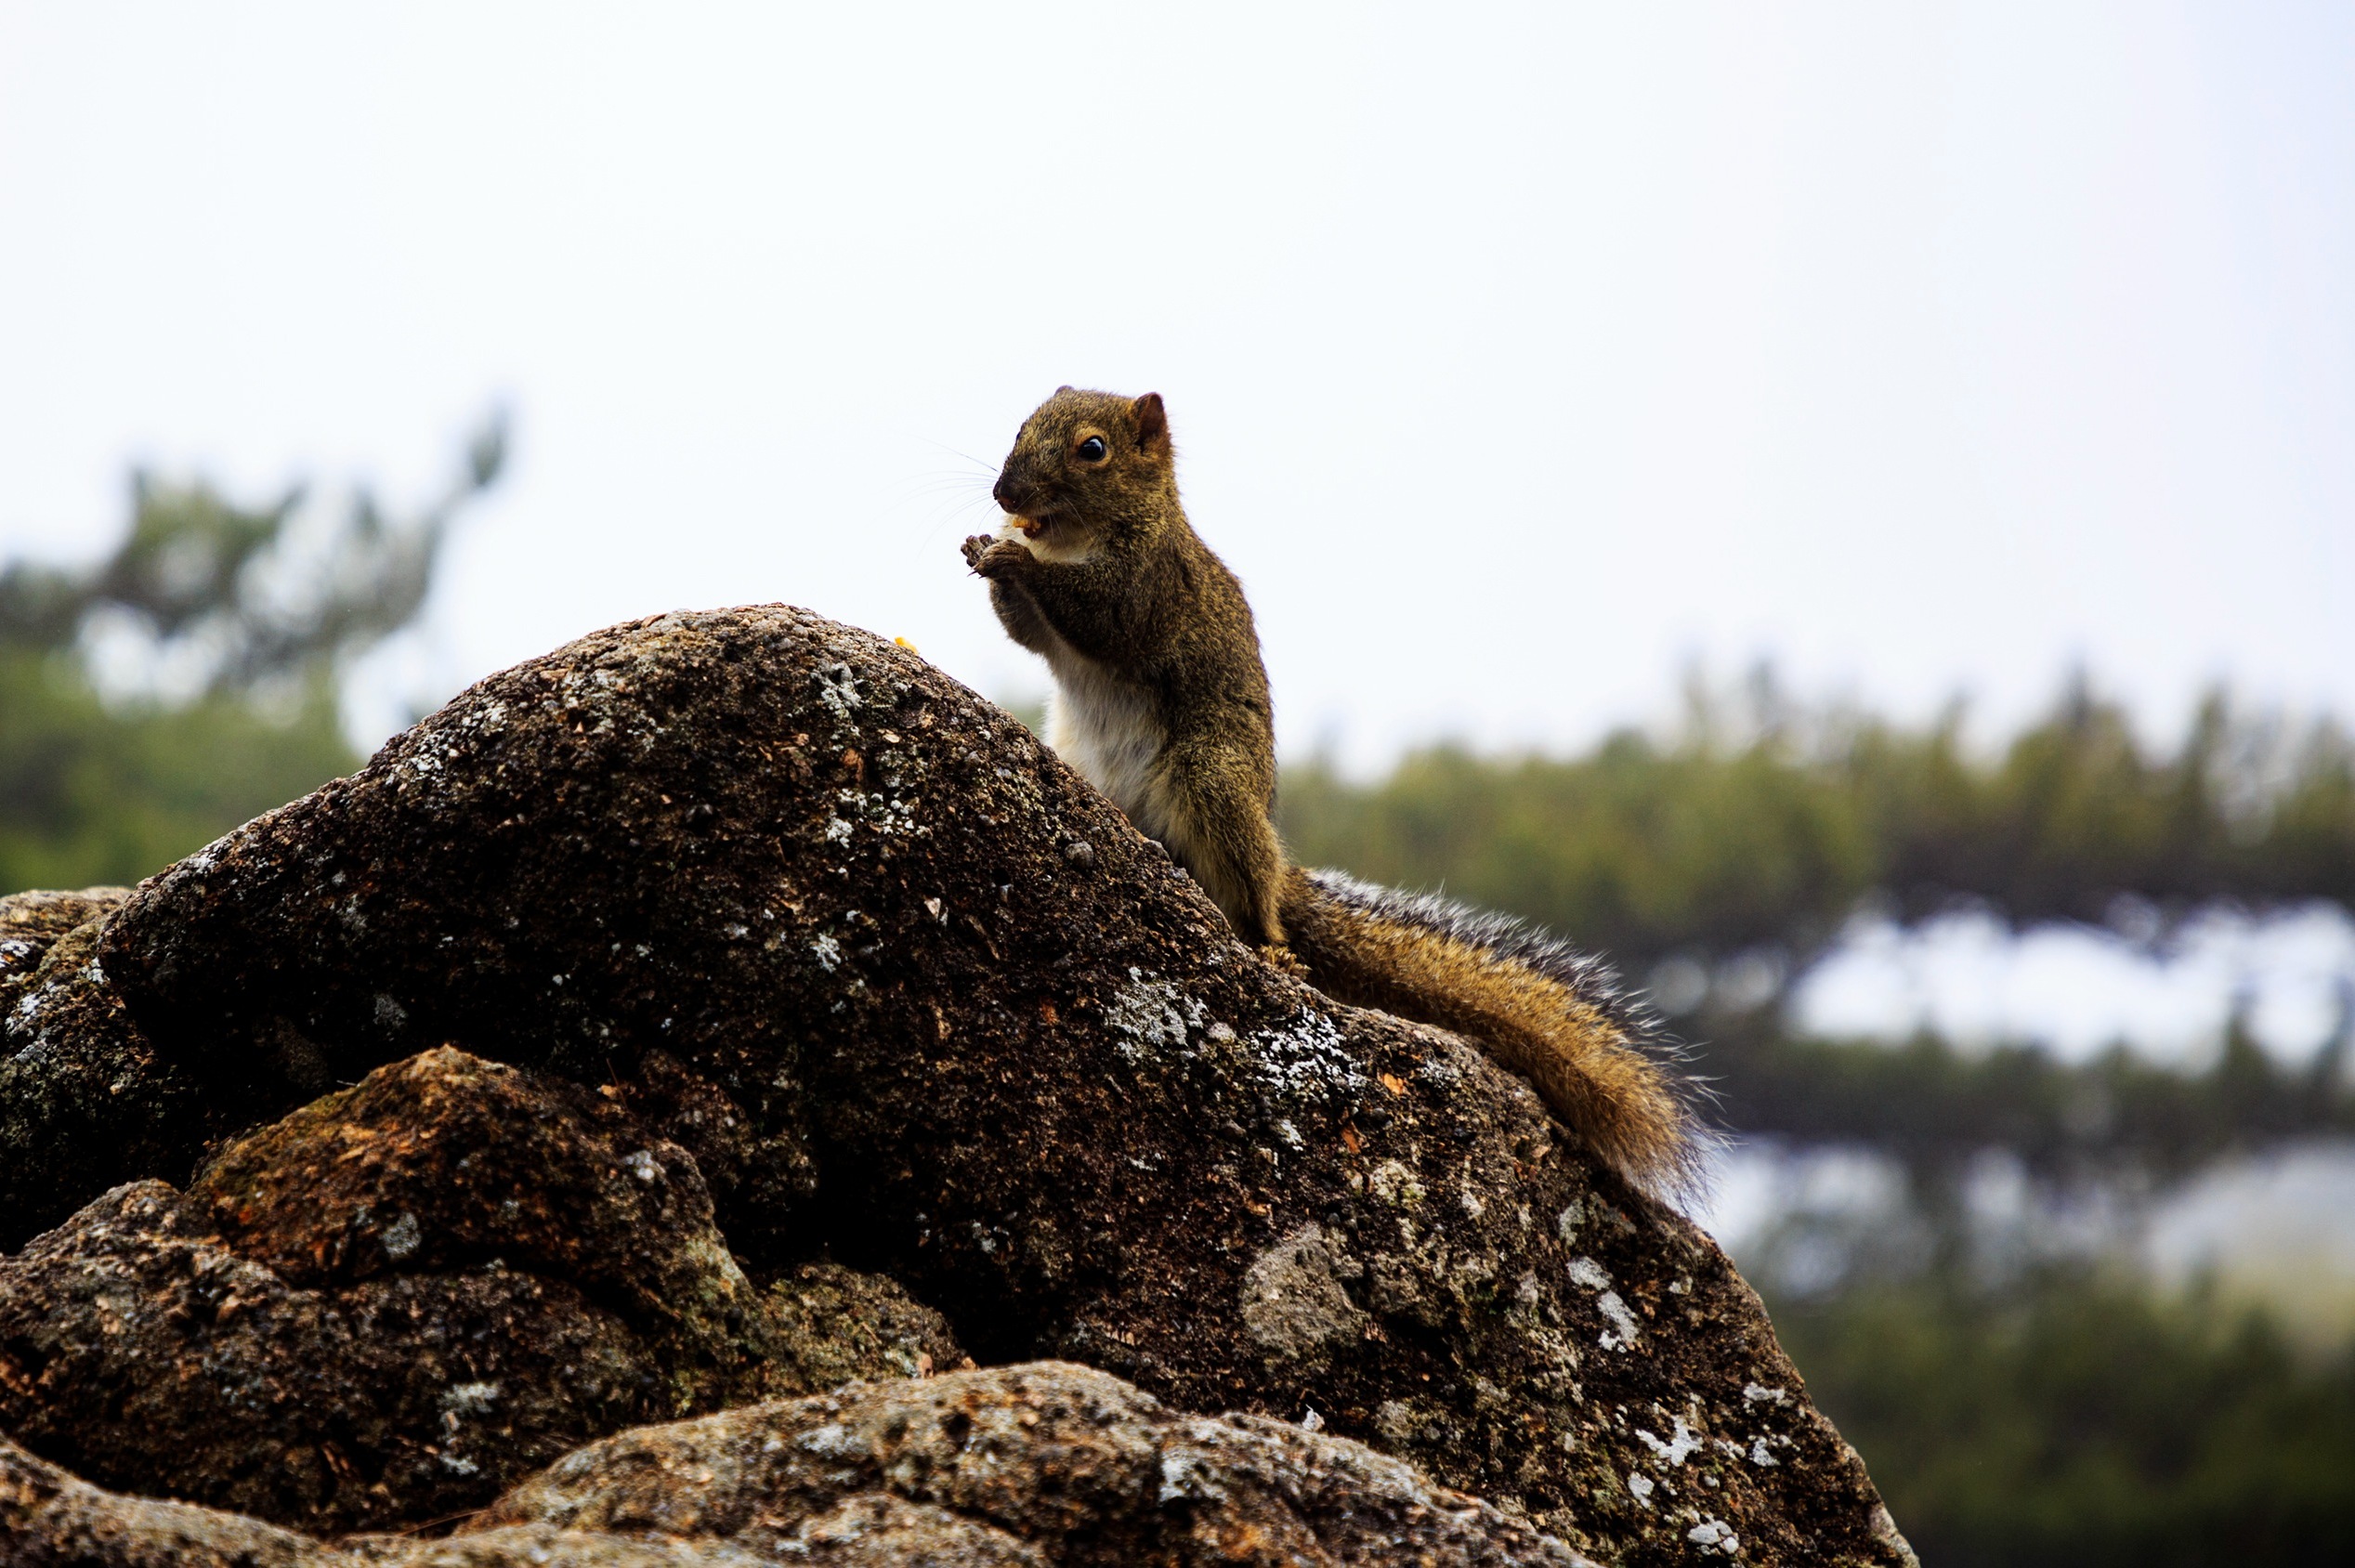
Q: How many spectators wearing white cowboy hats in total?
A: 0